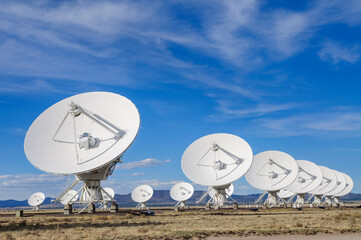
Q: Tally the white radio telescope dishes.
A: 14